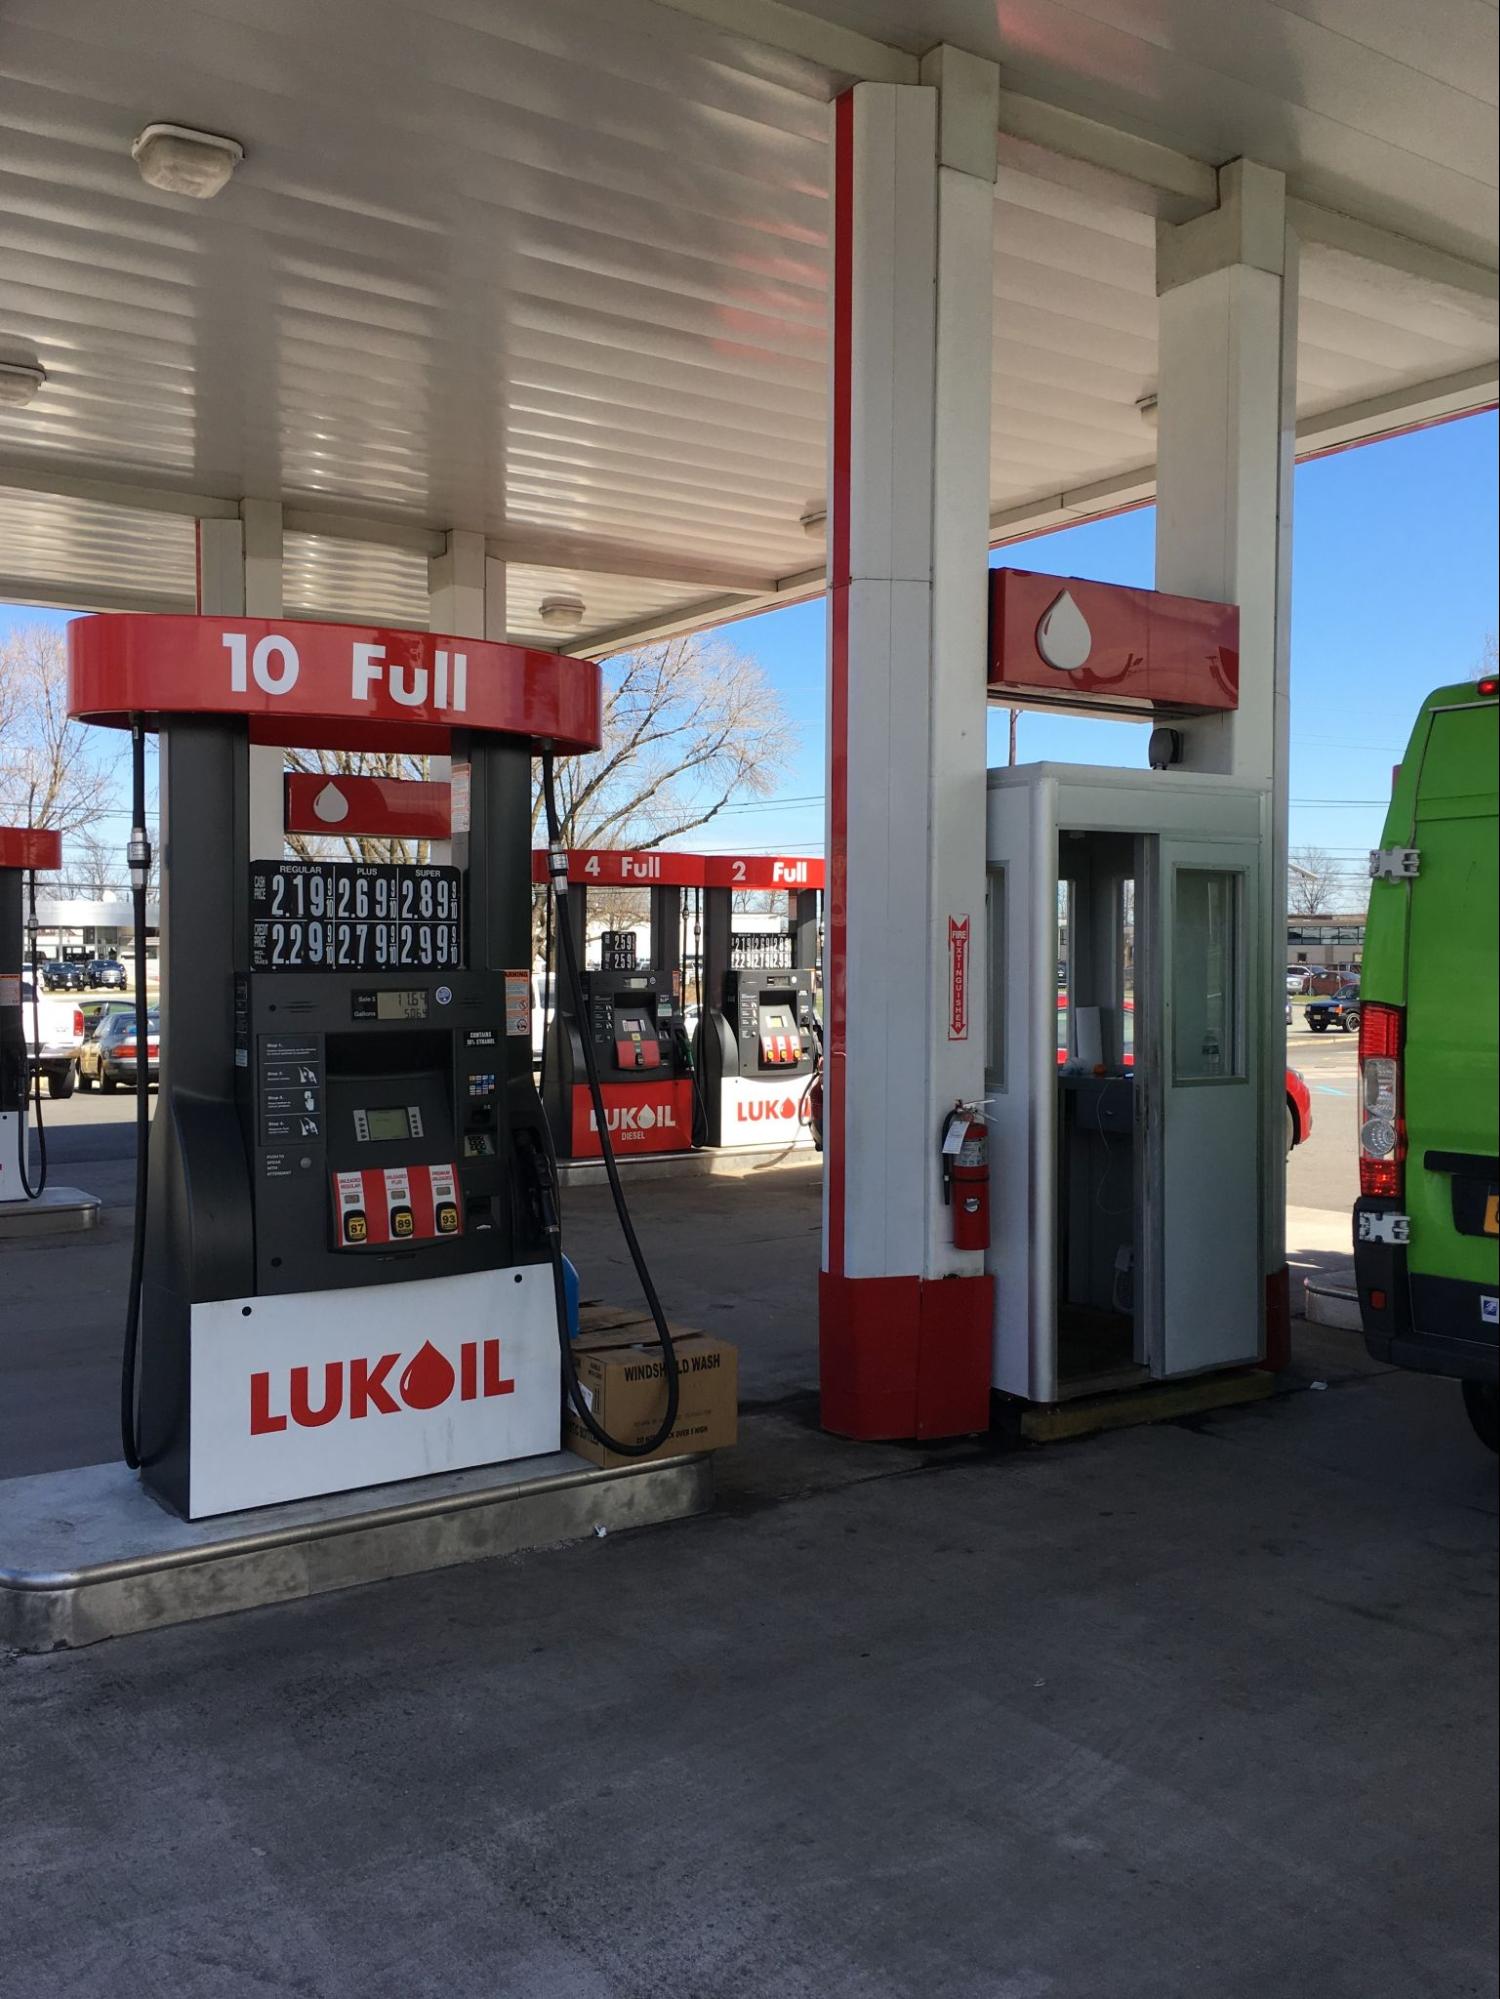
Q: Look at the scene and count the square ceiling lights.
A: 5